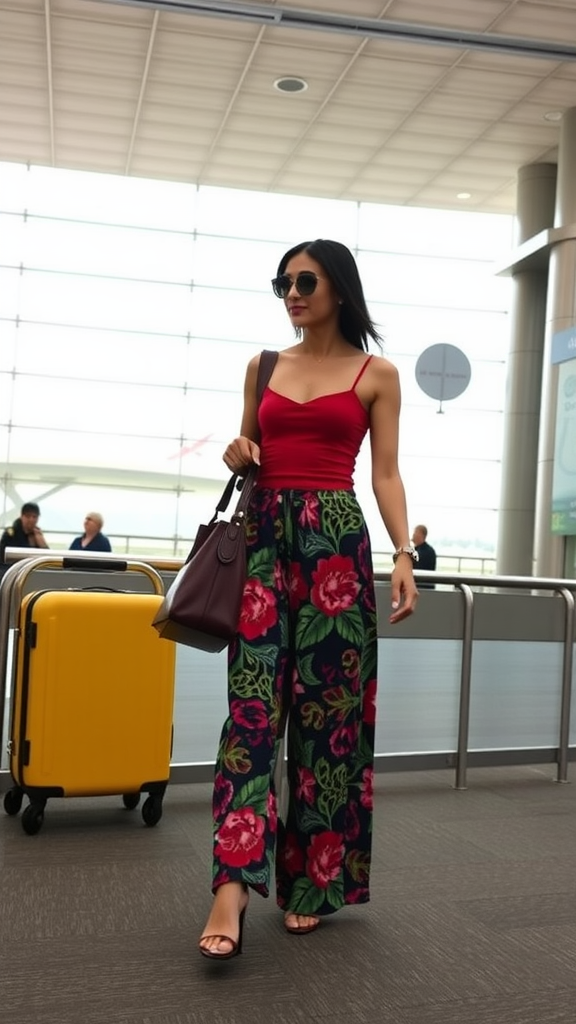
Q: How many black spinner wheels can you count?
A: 4